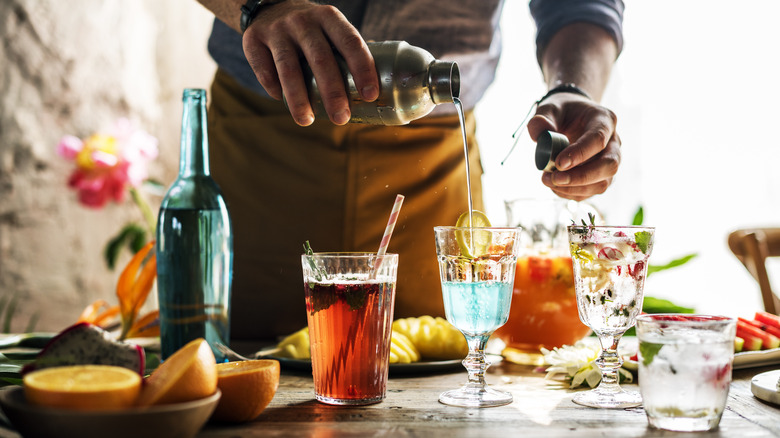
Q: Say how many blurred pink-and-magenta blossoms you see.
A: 1